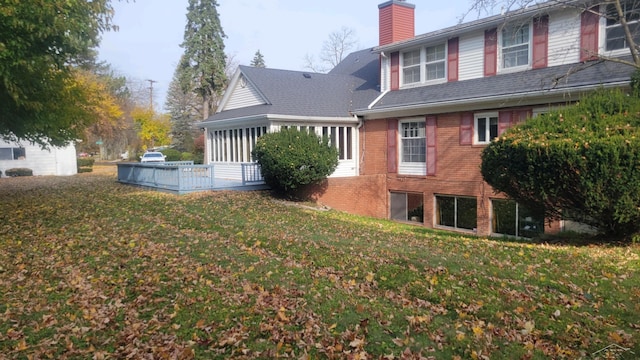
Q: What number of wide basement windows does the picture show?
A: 3